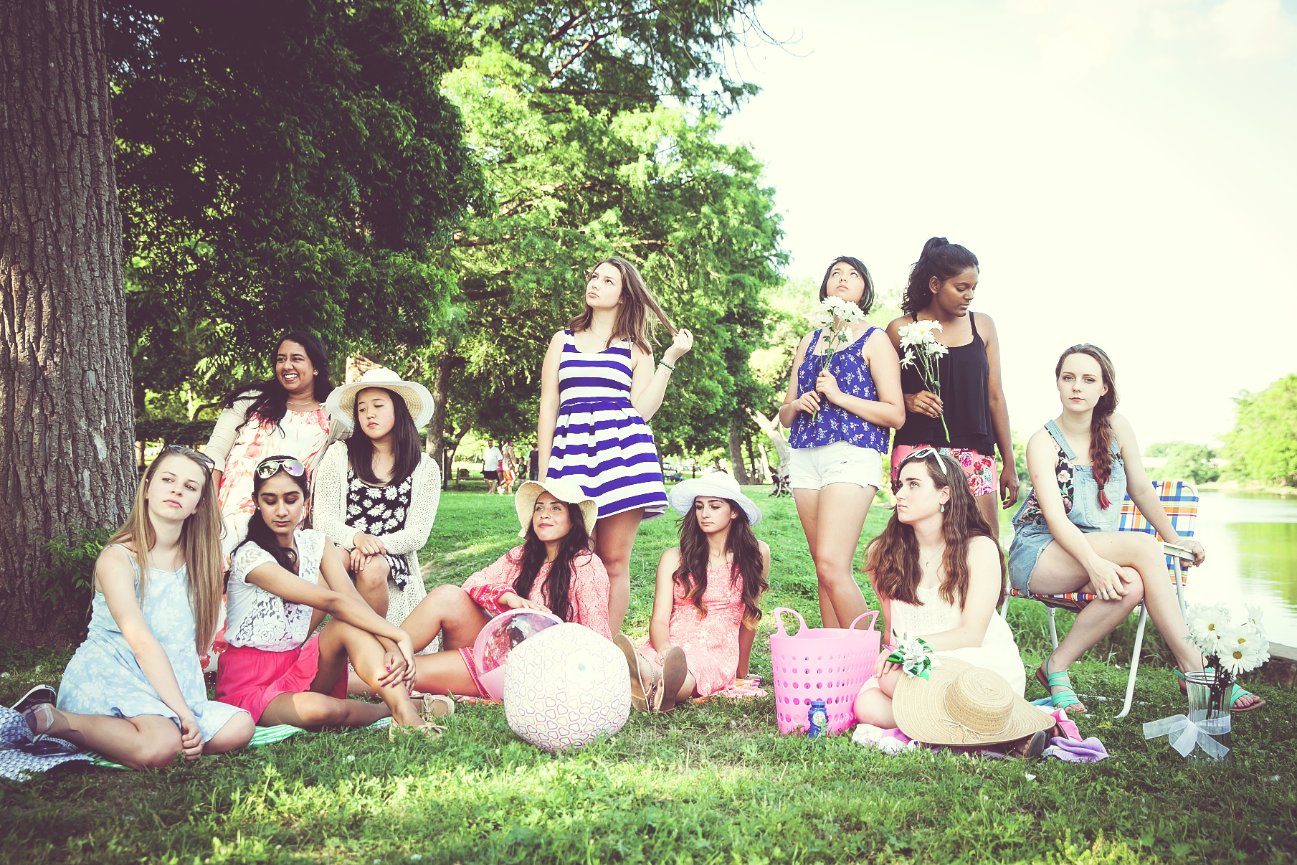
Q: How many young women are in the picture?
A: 11